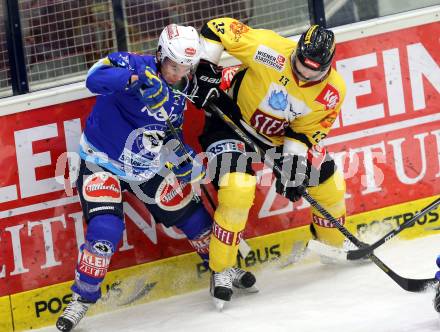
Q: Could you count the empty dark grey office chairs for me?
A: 0